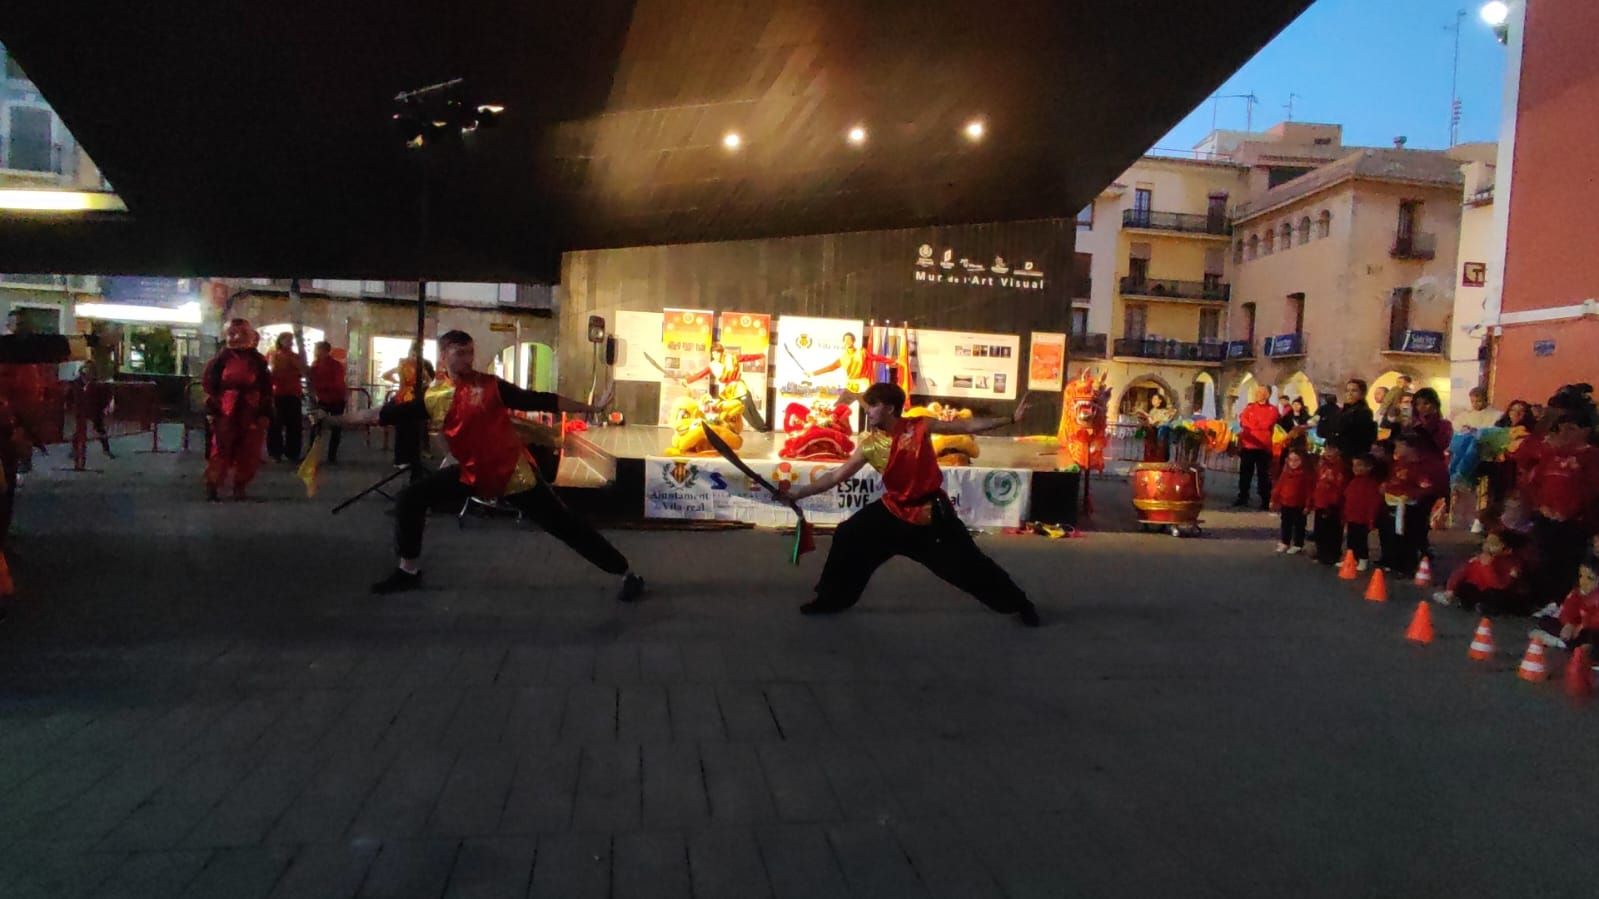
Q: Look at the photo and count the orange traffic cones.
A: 7